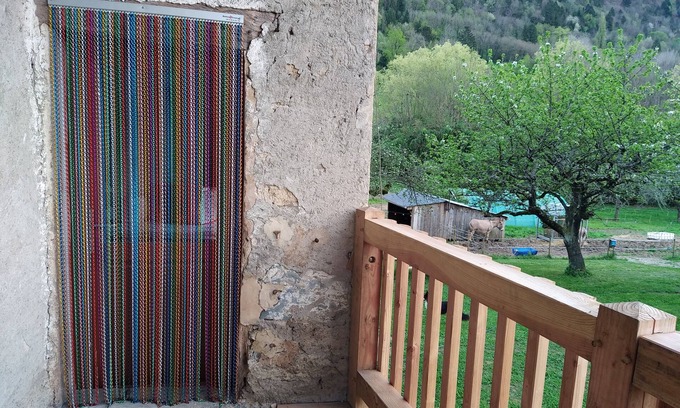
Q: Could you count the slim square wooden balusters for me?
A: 9